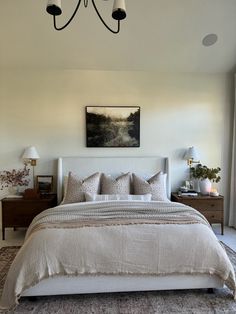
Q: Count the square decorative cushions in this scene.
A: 3